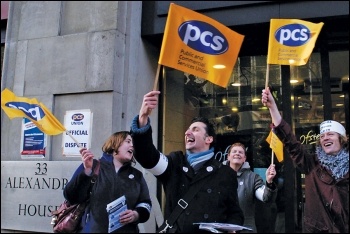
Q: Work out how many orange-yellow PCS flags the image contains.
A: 4